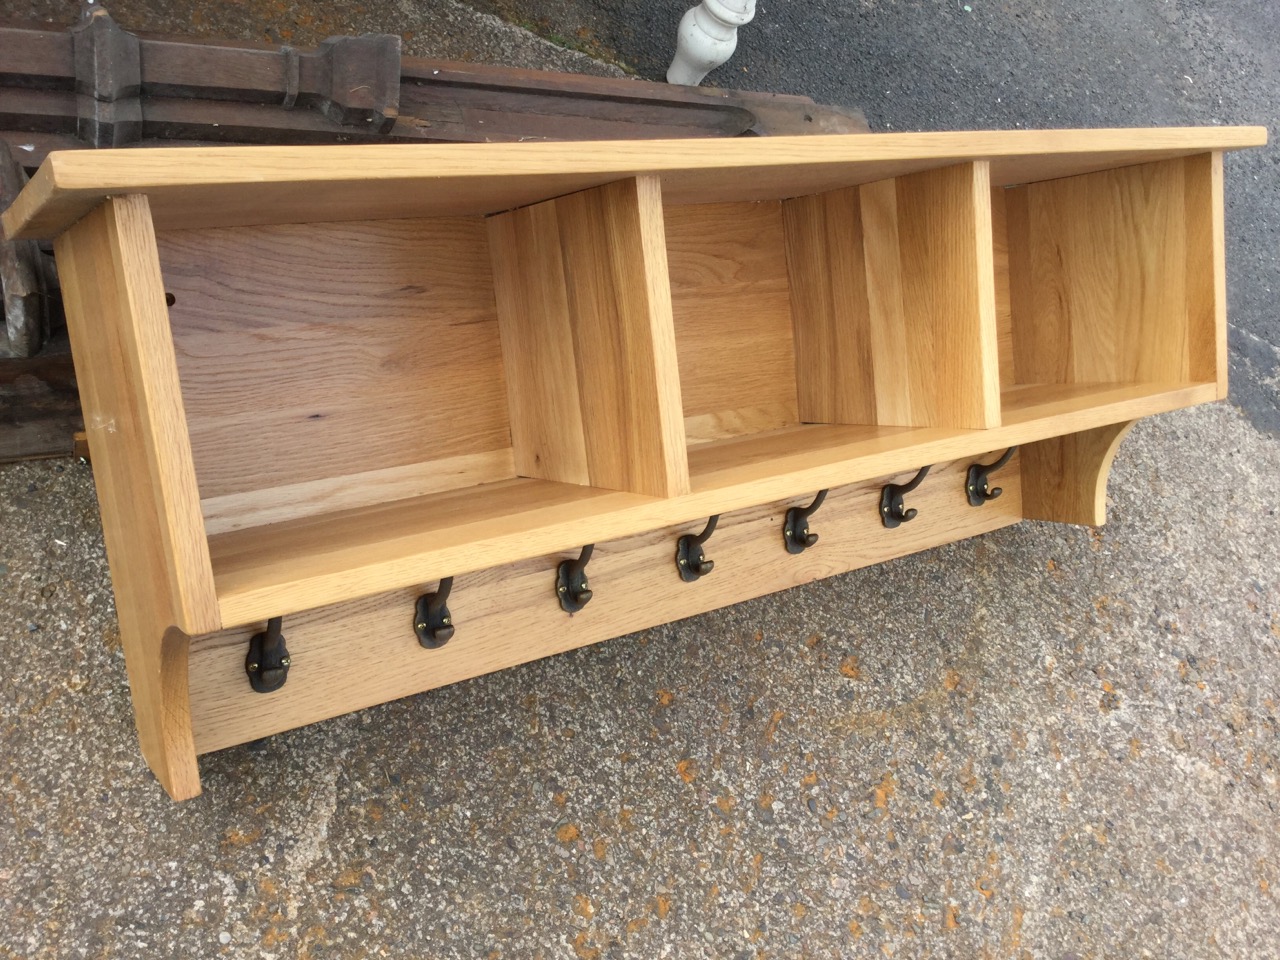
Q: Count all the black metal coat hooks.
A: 7